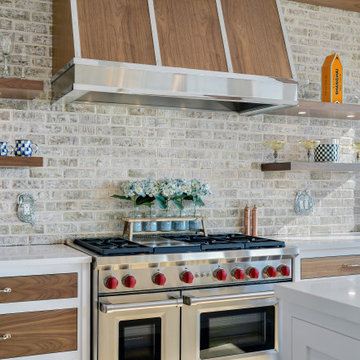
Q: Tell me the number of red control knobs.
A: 9